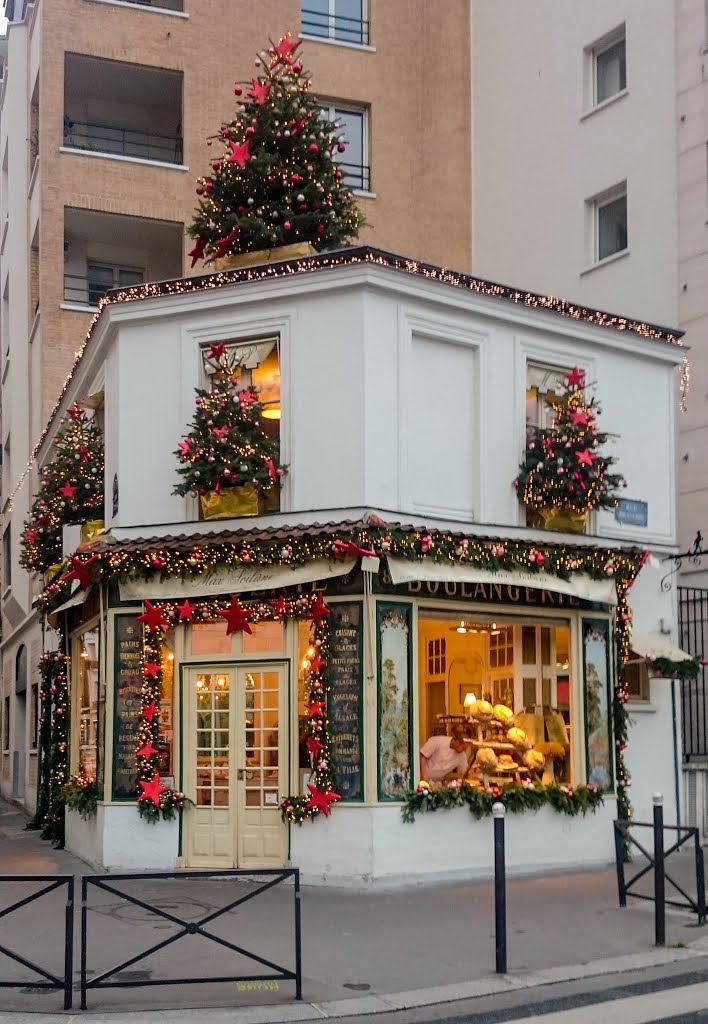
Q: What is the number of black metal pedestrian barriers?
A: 3